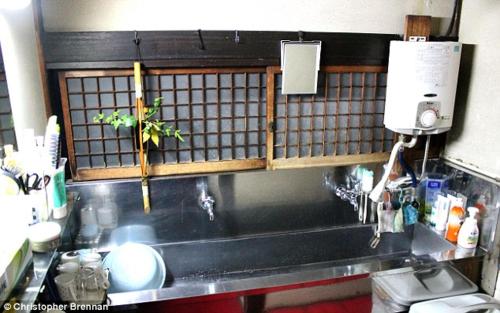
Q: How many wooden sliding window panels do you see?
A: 2